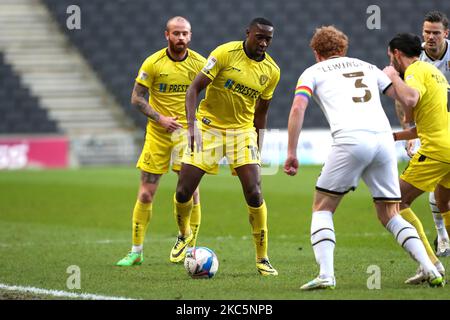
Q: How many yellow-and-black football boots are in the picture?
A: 2